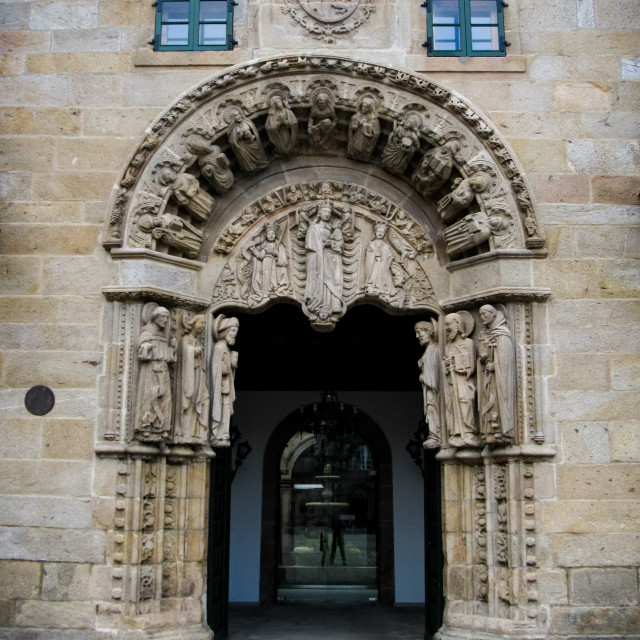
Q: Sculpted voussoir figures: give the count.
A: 11